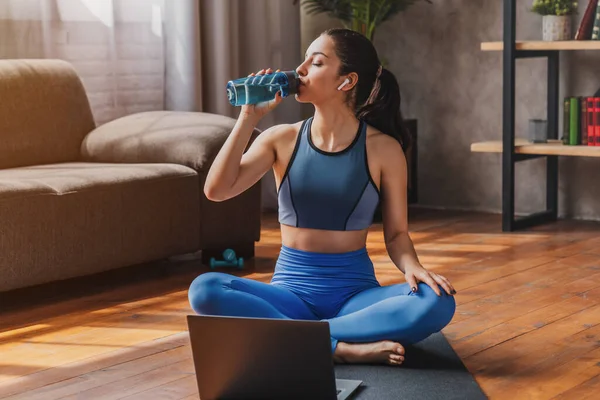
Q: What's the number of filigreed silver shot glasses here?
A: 0